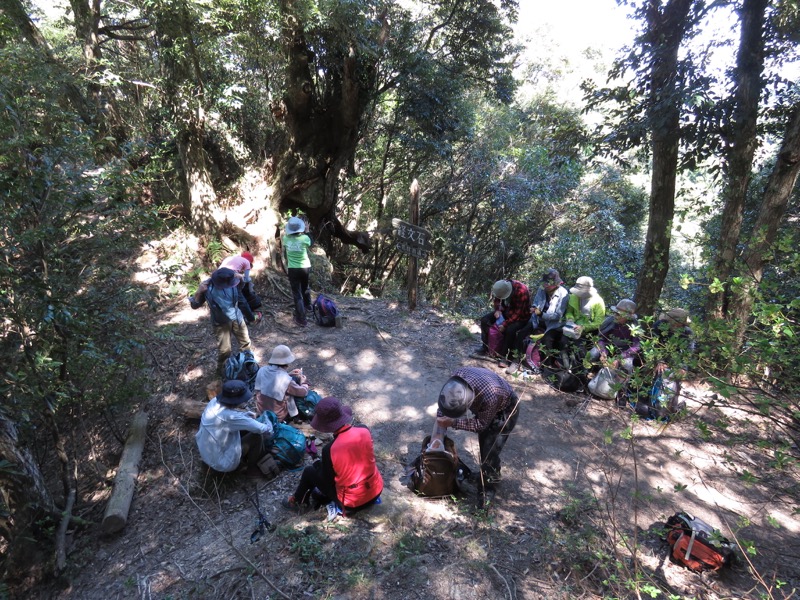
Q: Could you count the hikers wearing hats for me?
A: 12